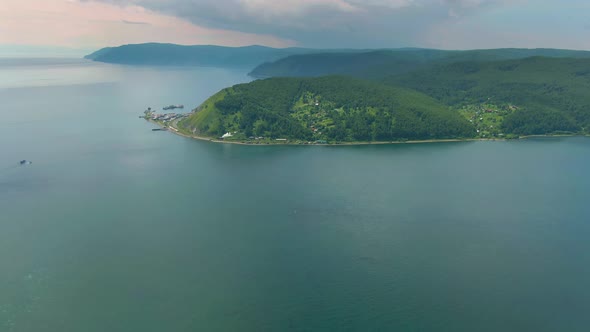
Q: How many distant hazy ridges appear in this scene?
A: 2